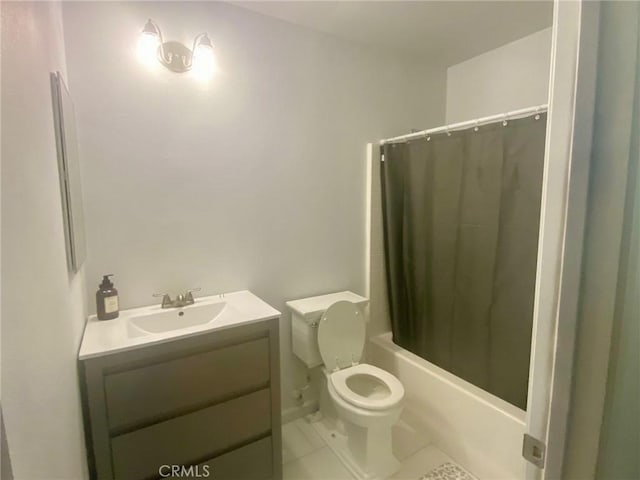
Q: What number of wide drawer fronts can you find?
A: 3